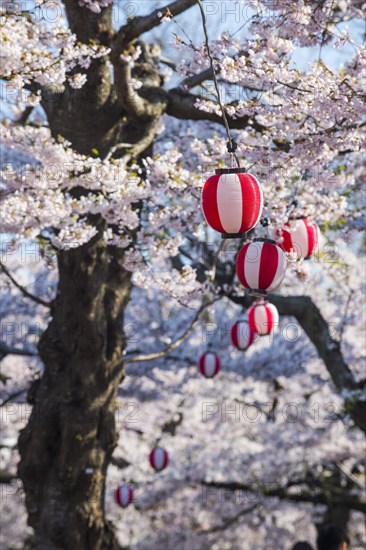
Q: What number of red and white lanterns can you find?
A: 8